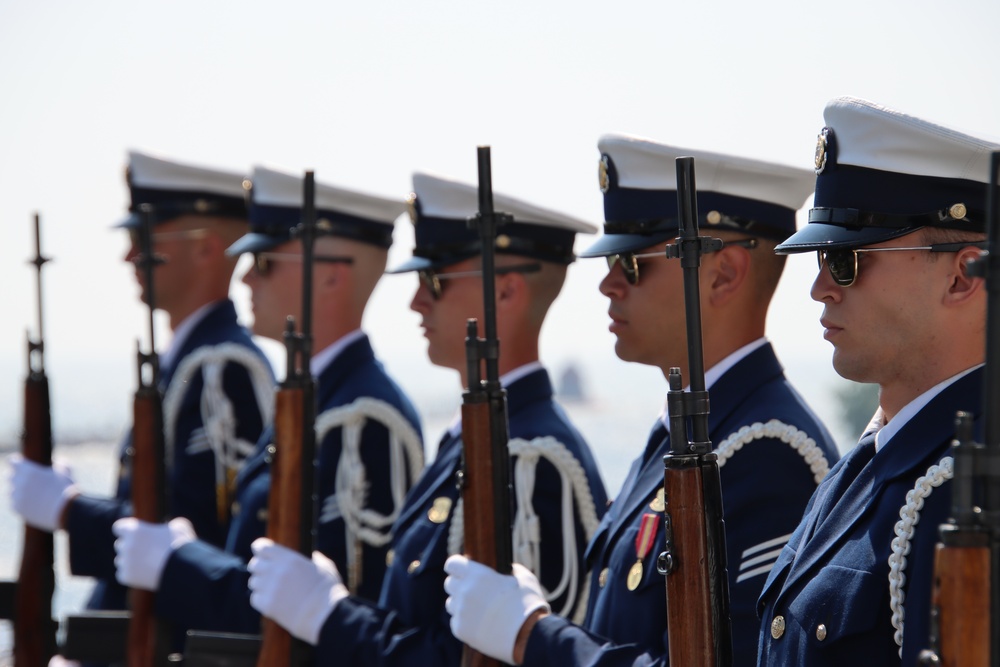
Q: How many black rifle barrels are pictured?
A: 6